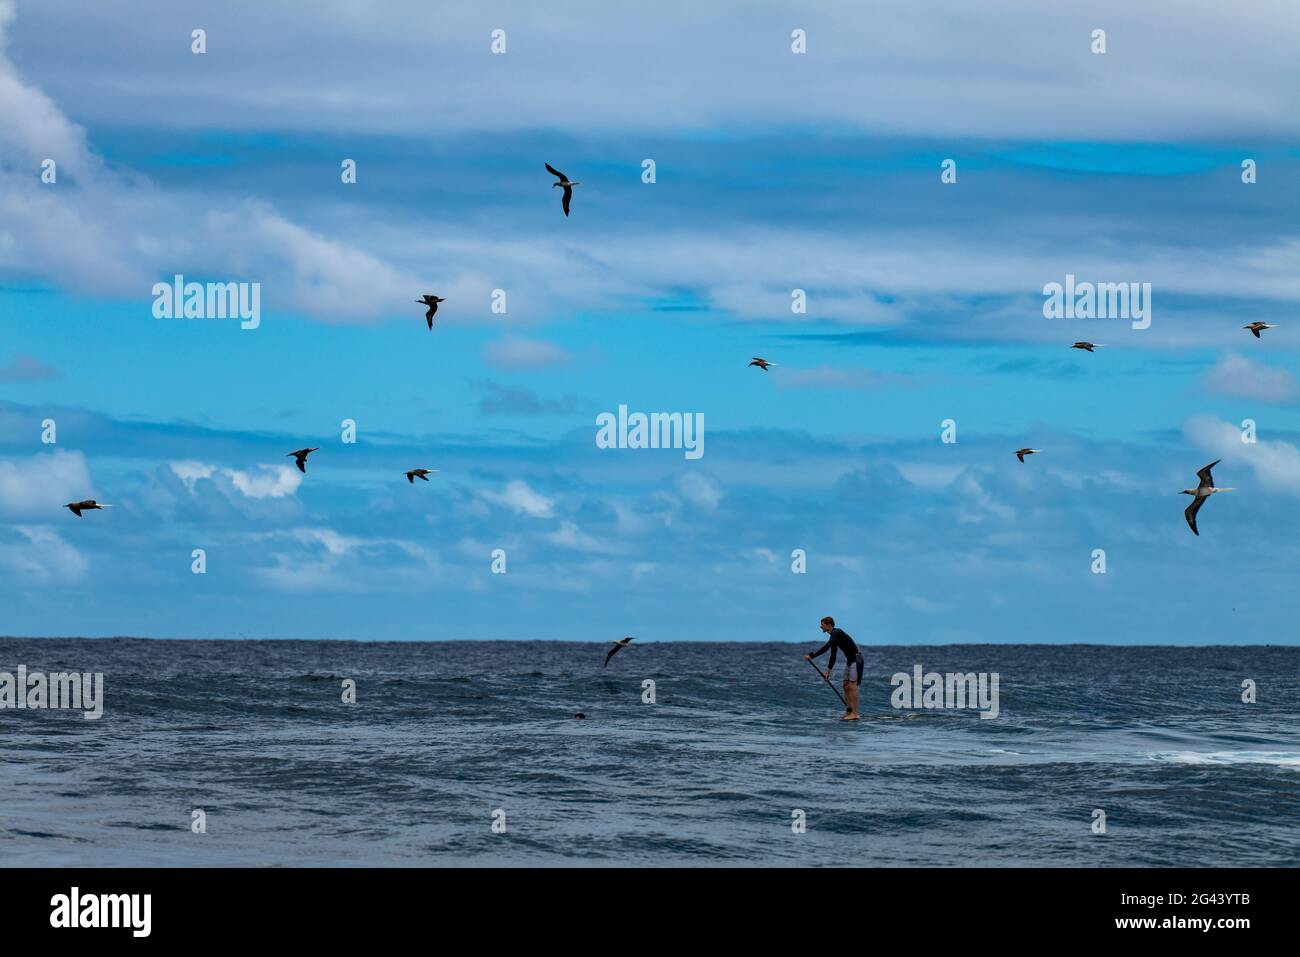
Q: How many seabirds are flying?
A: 11